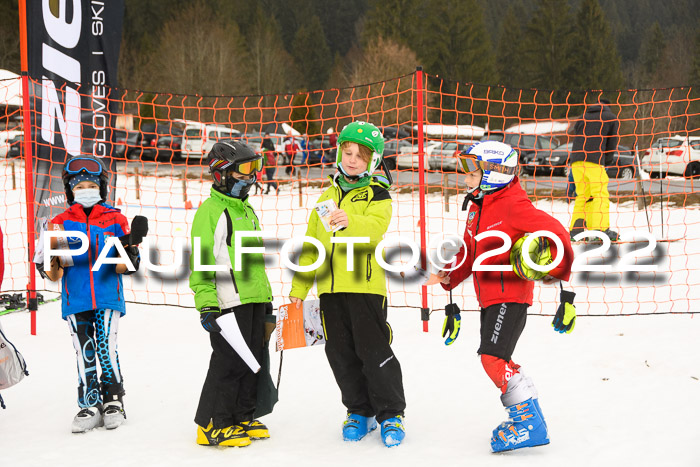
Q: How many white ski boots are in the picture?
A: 2